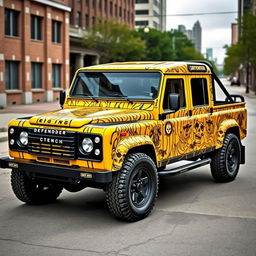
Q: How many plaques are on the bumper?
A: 2